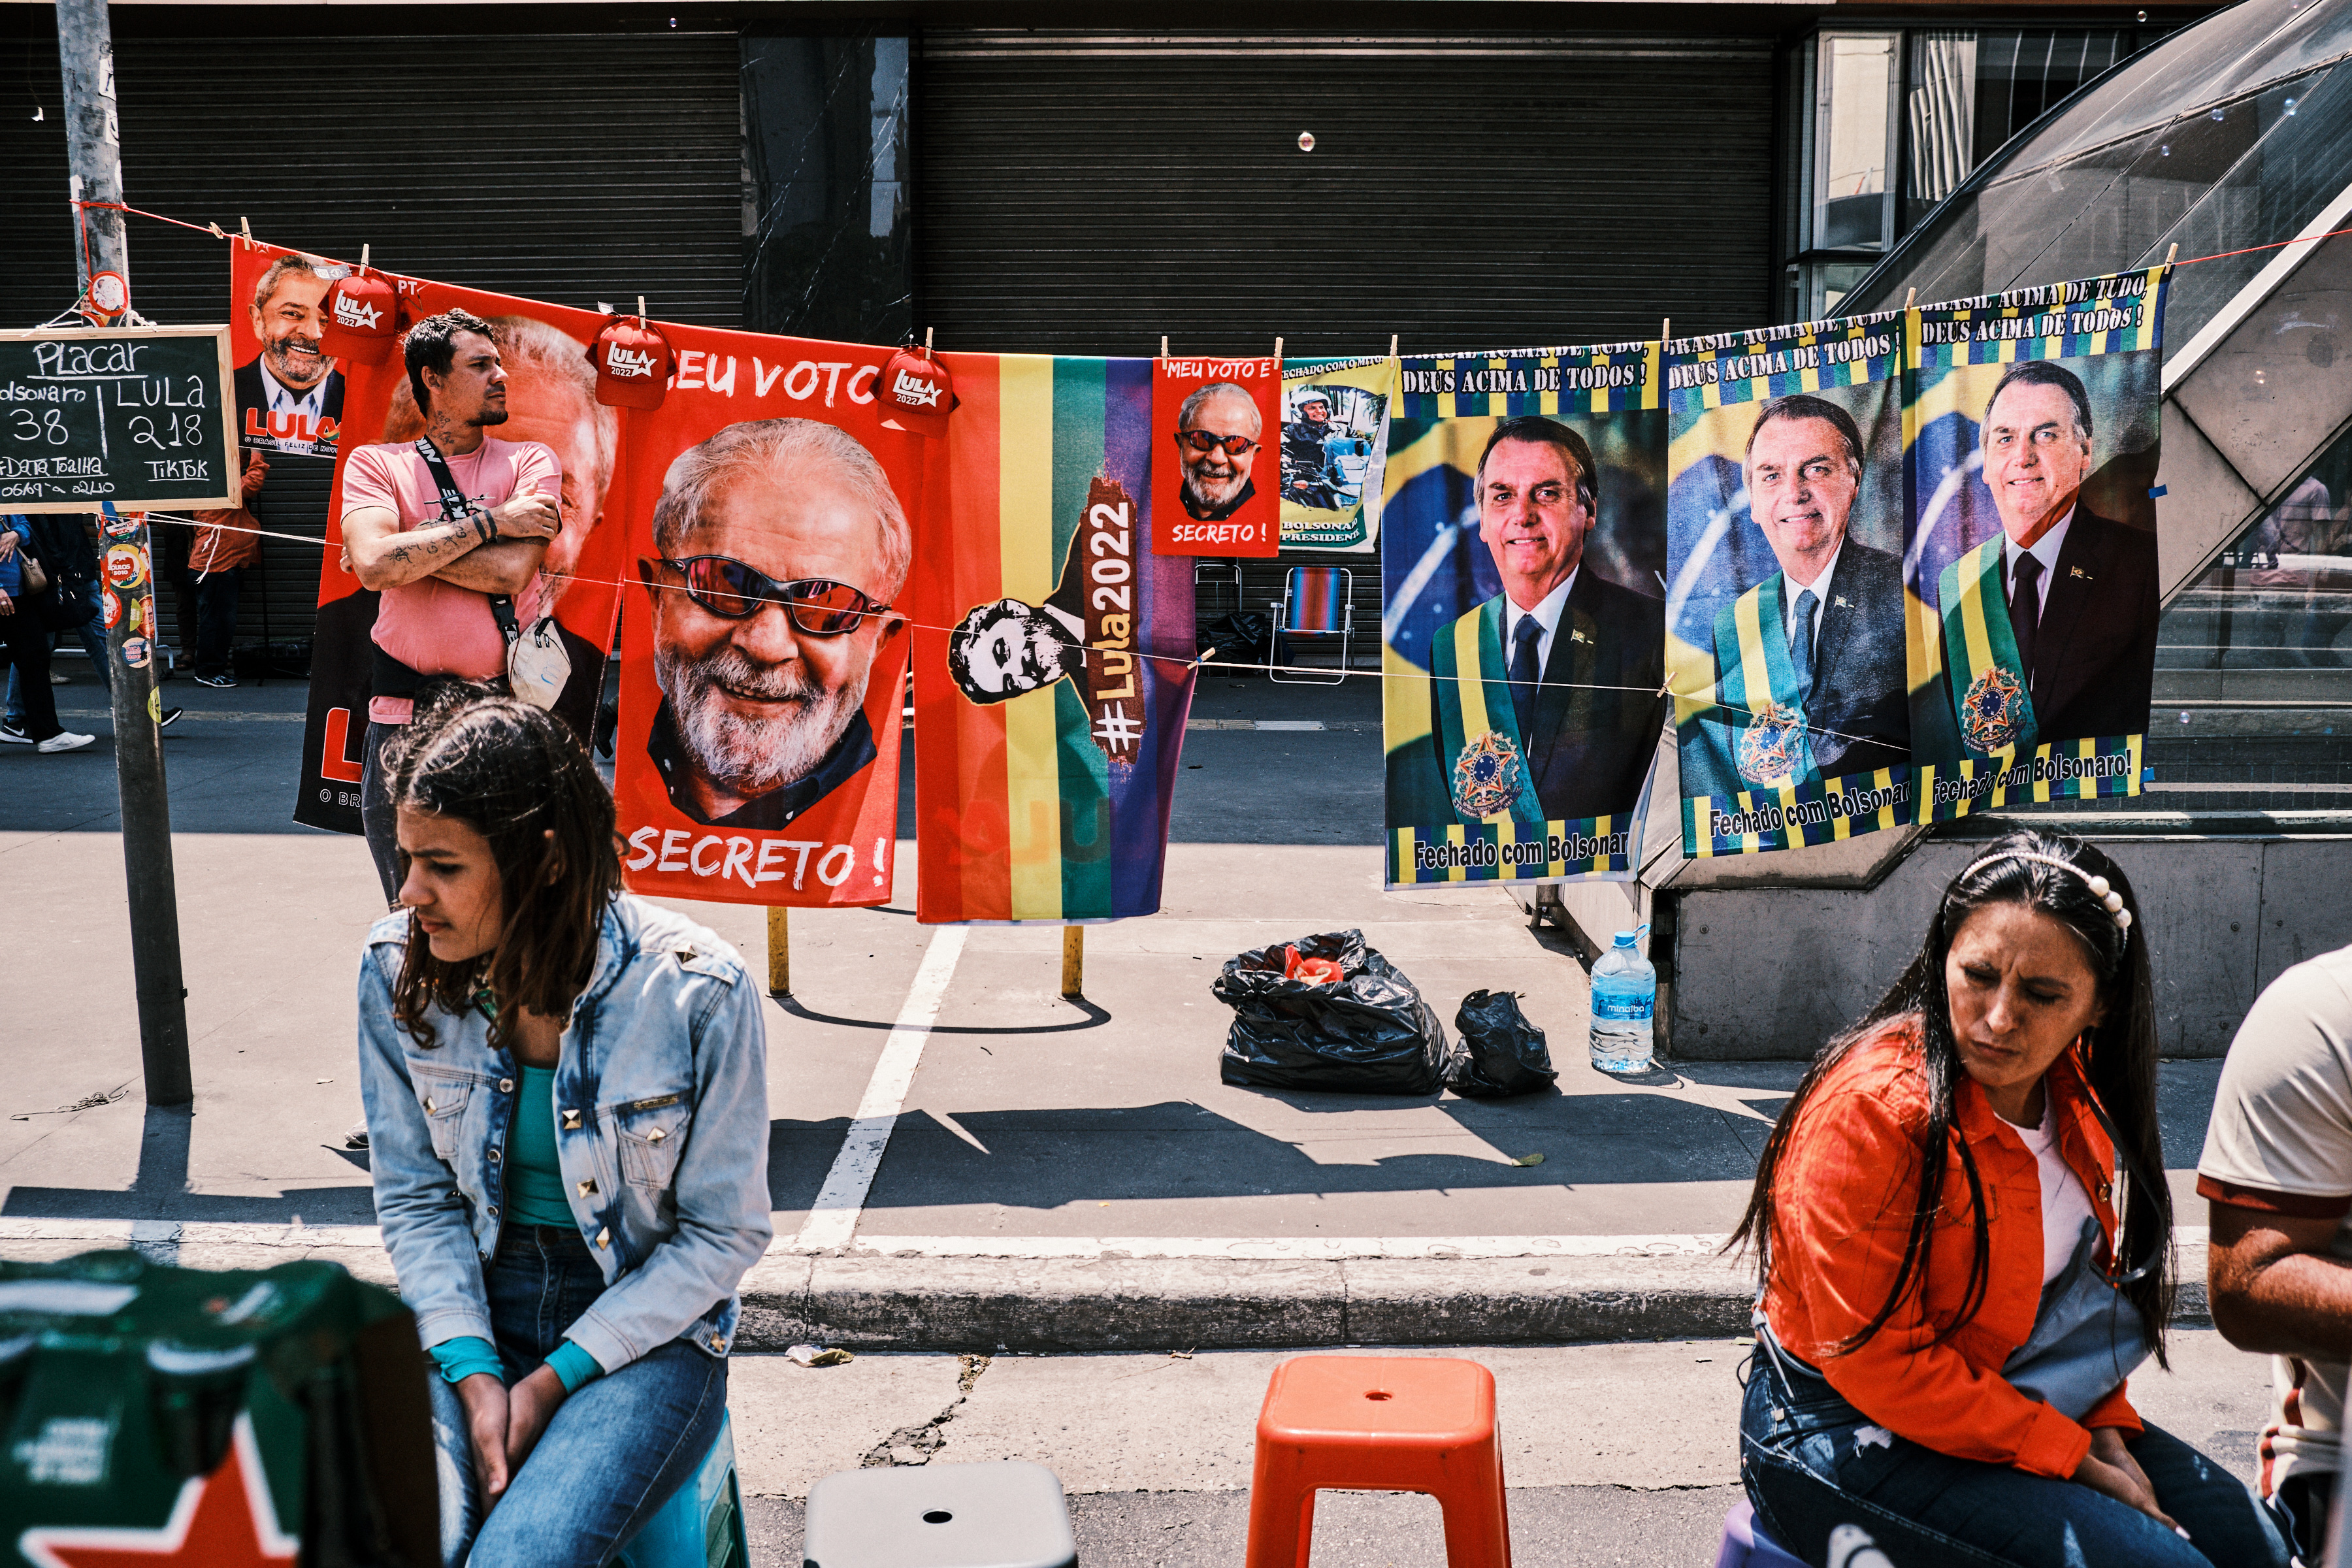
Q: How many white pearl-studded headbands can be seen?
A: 1